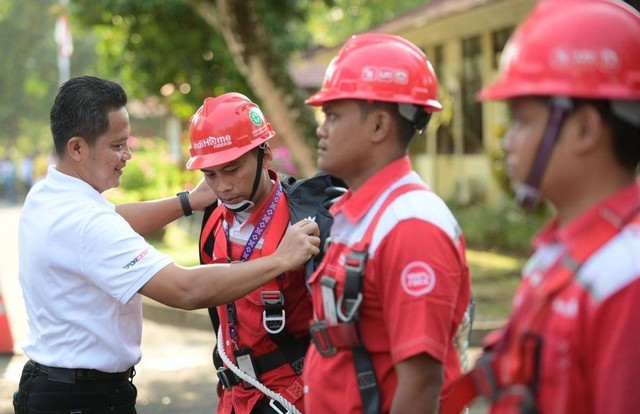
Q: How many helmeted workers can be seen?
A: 3